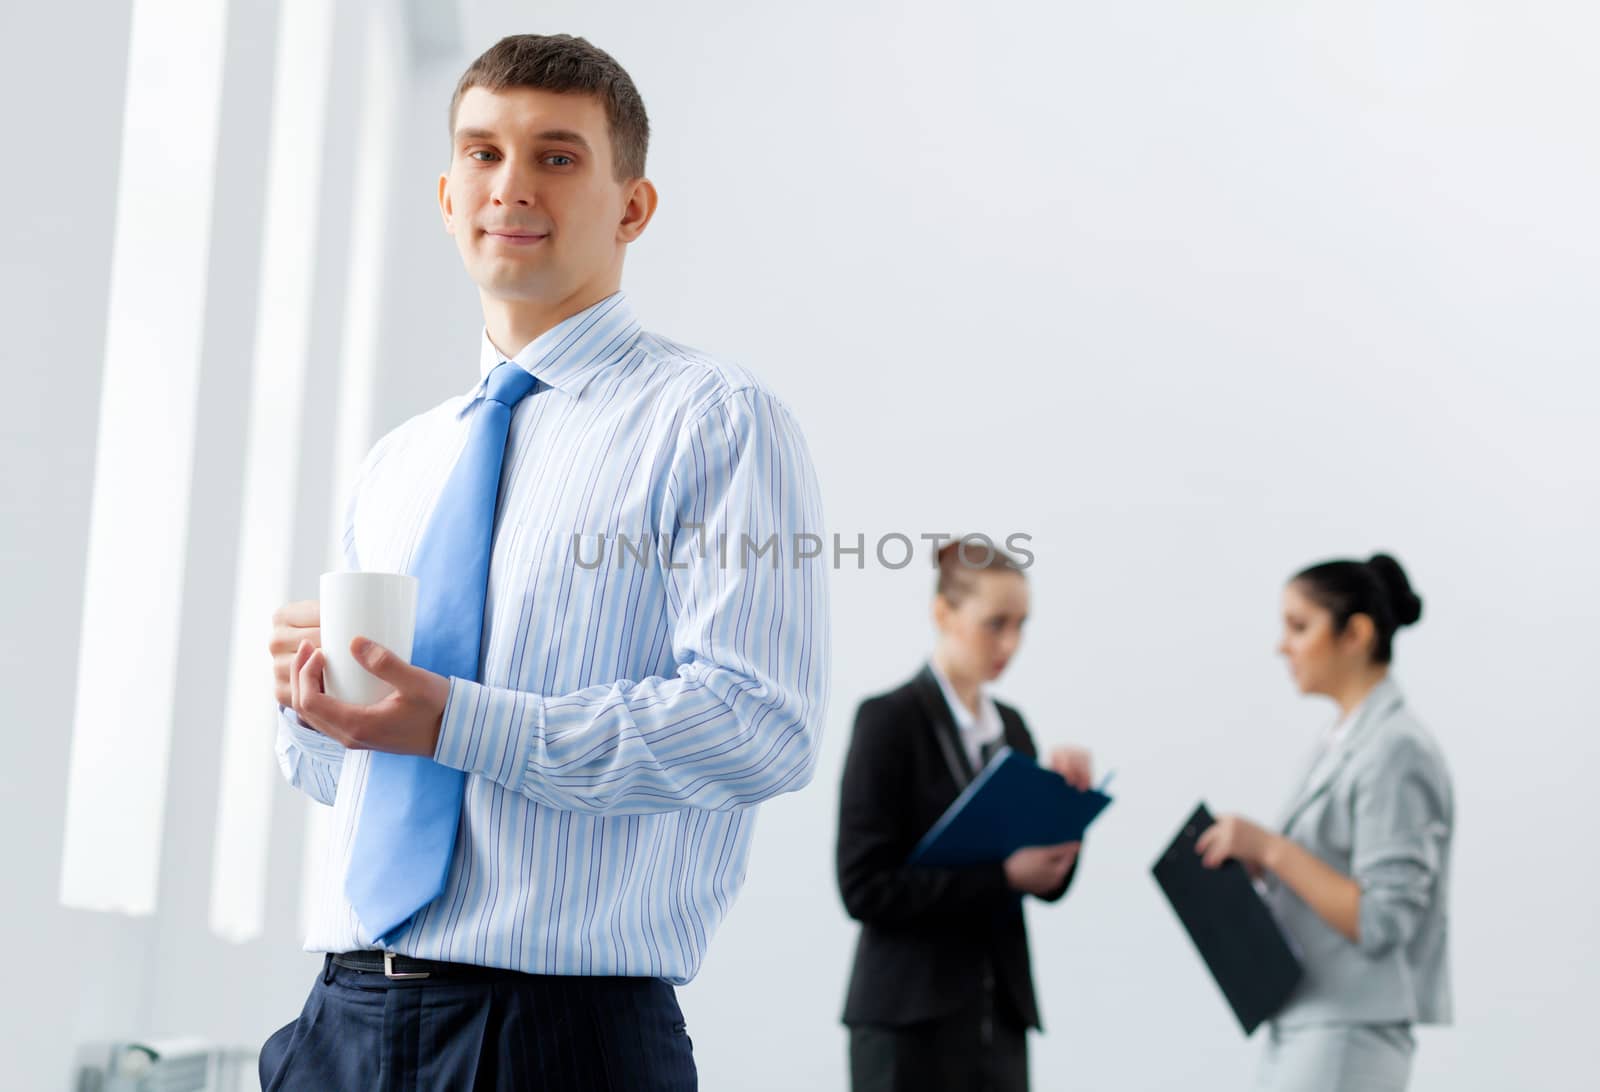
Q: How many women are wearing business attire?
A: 2